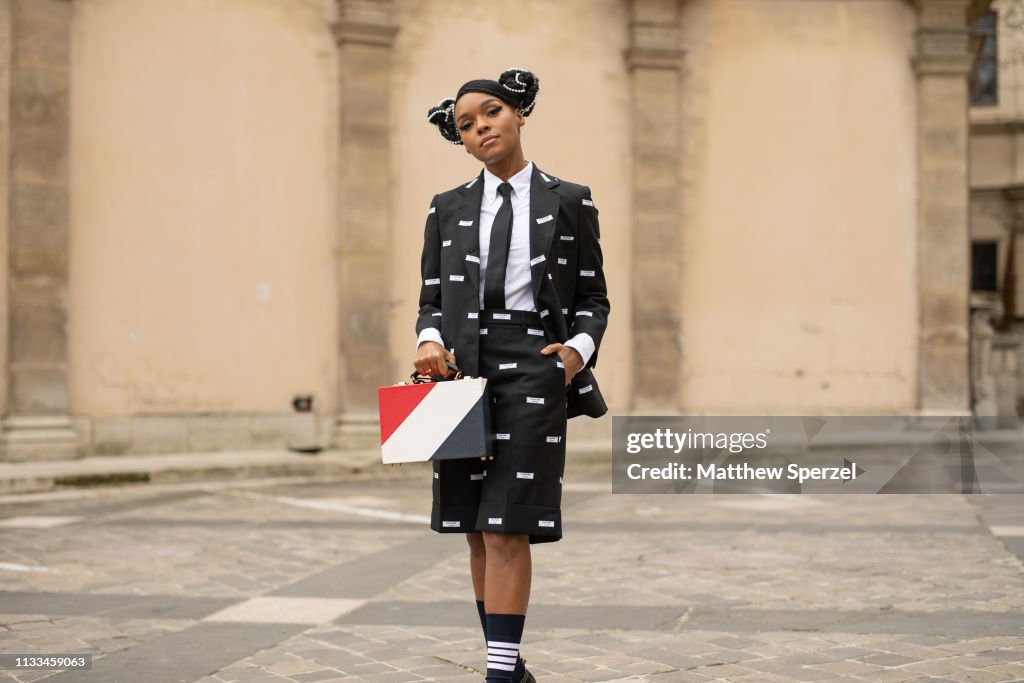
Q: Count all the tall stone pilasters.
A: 4